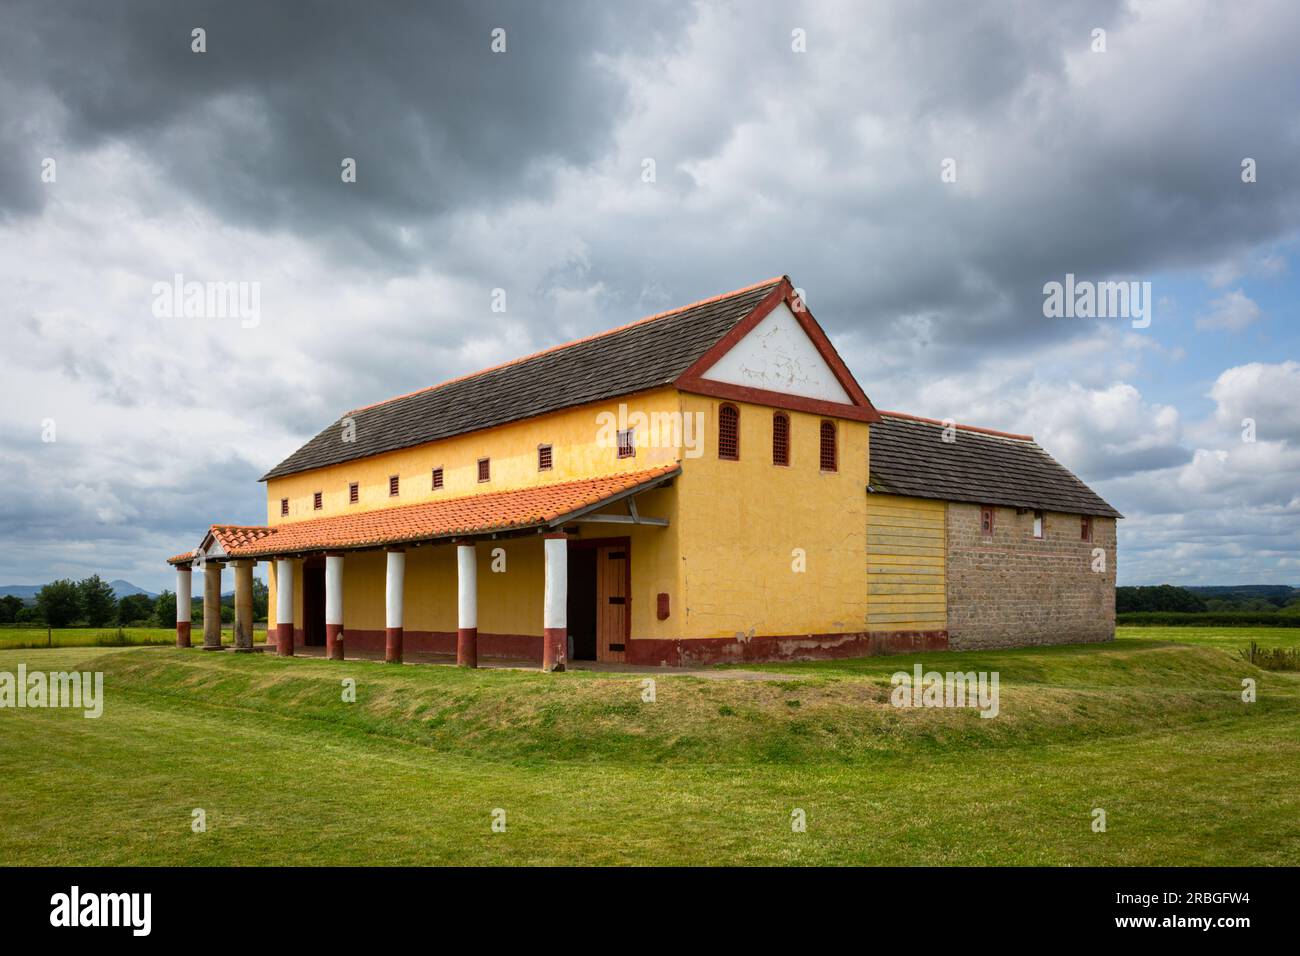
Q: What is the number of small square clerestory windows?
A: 8